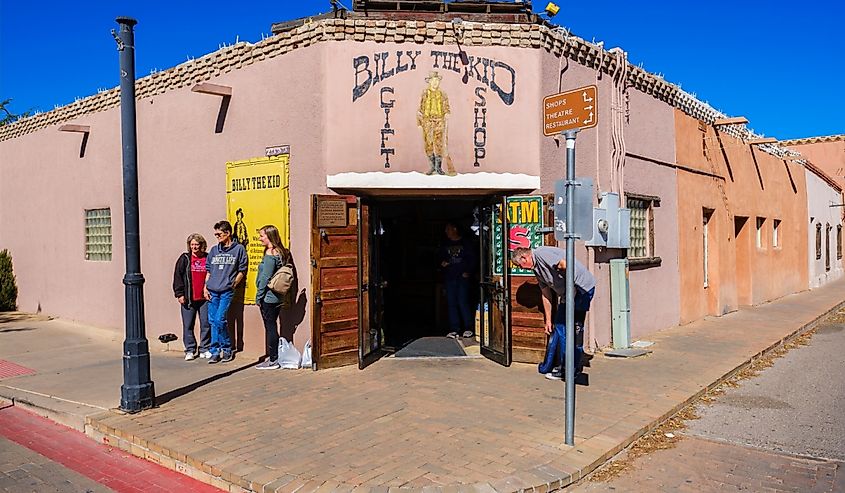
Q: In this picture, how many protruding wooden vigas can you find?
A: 5